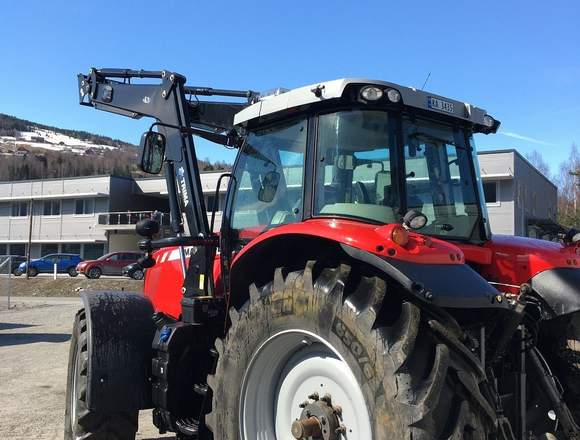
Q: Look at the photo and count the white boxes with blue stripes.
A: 0